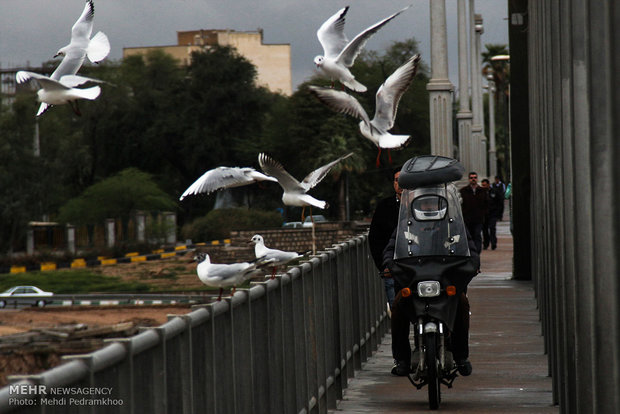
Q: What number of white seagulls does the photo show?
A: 8